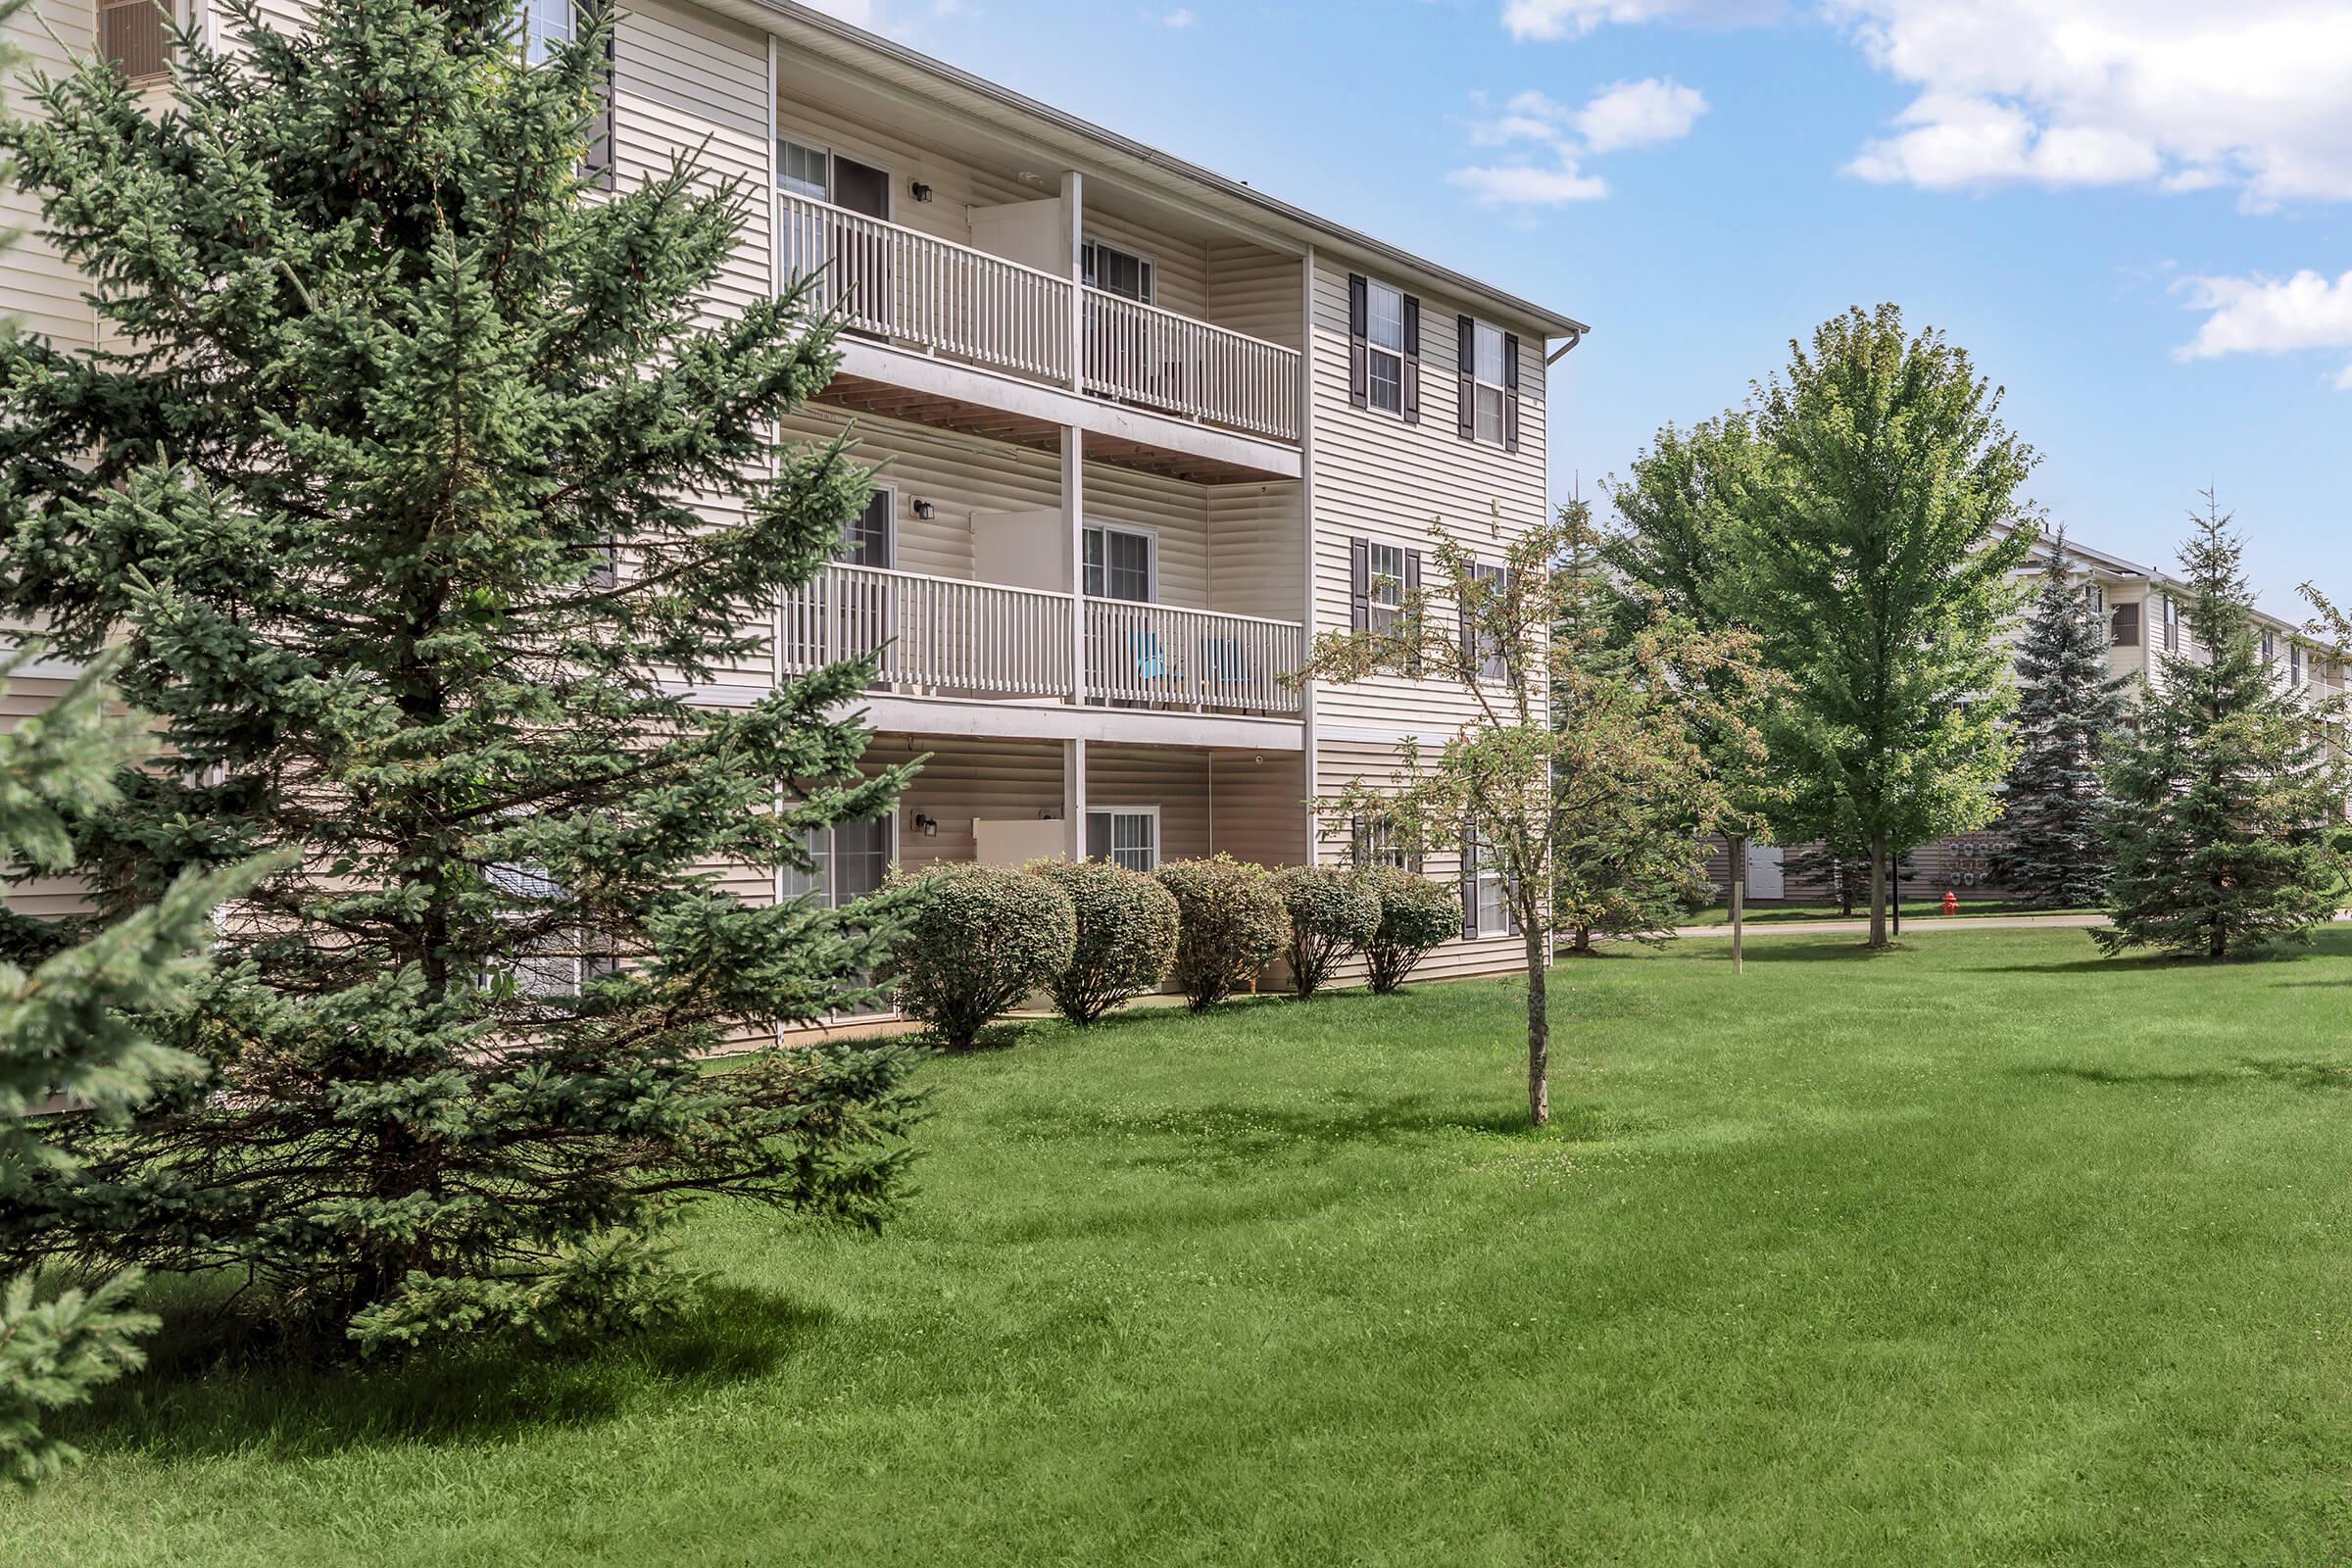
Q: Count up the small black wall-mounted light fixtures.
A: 3